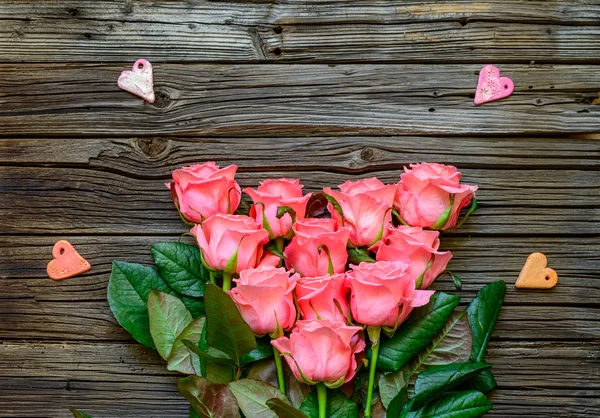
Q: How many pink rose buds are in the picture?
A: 11